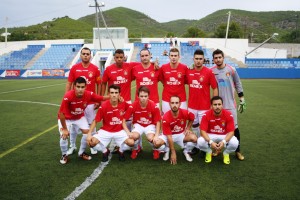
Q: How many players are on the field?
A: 11